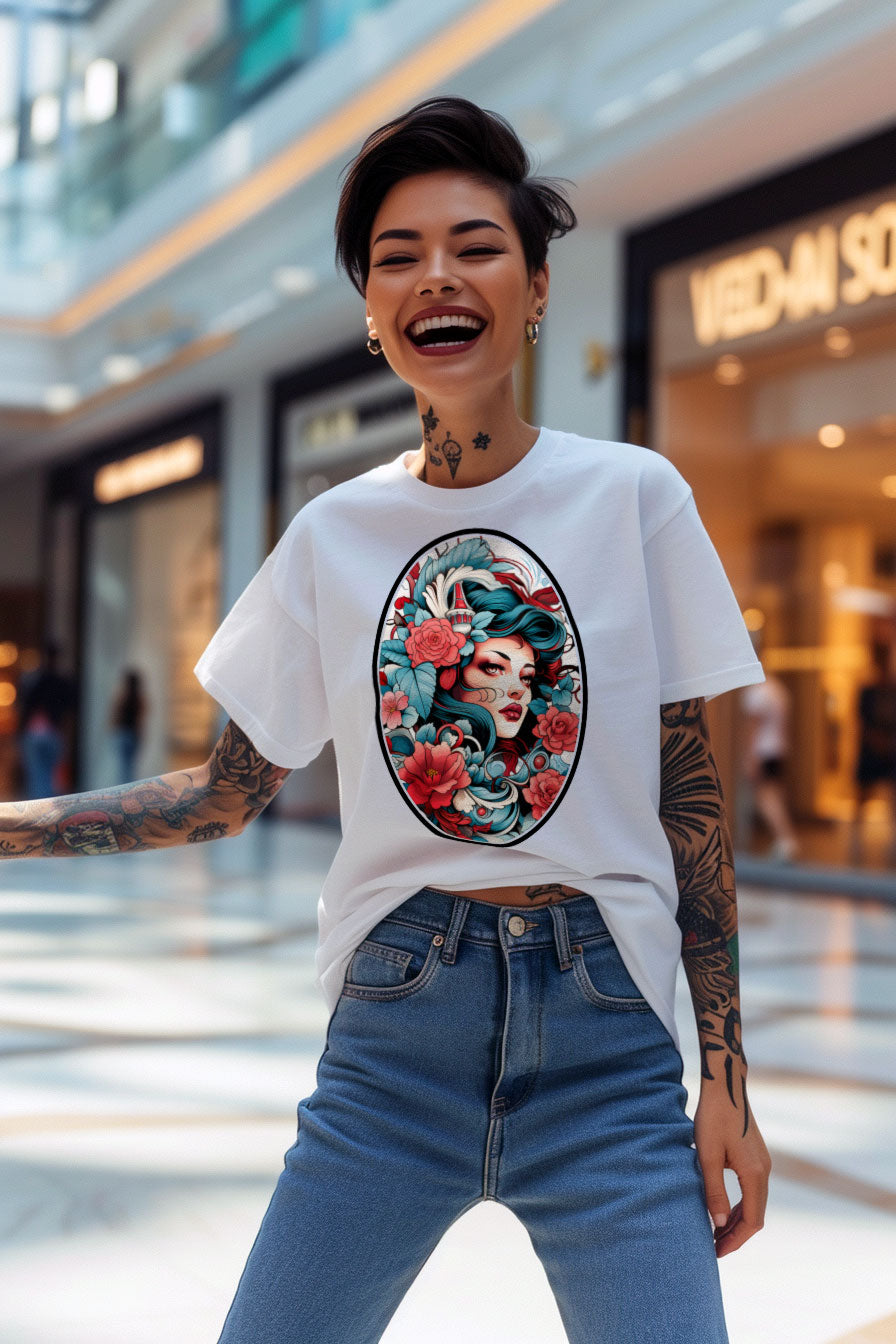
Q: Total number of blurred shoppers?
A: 4